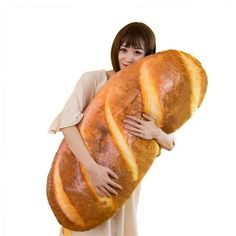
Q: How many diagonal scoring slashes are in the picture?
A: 5